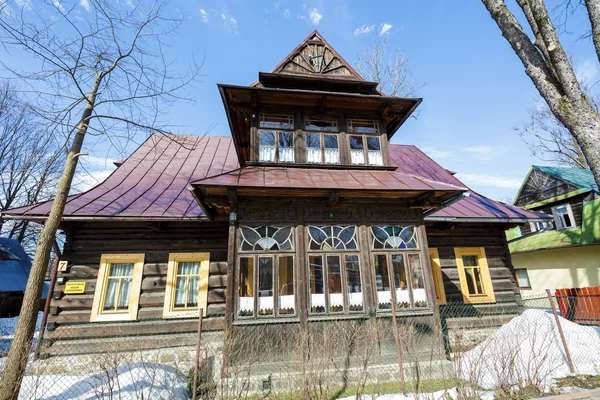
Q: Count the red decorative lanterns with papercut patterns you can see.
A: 0